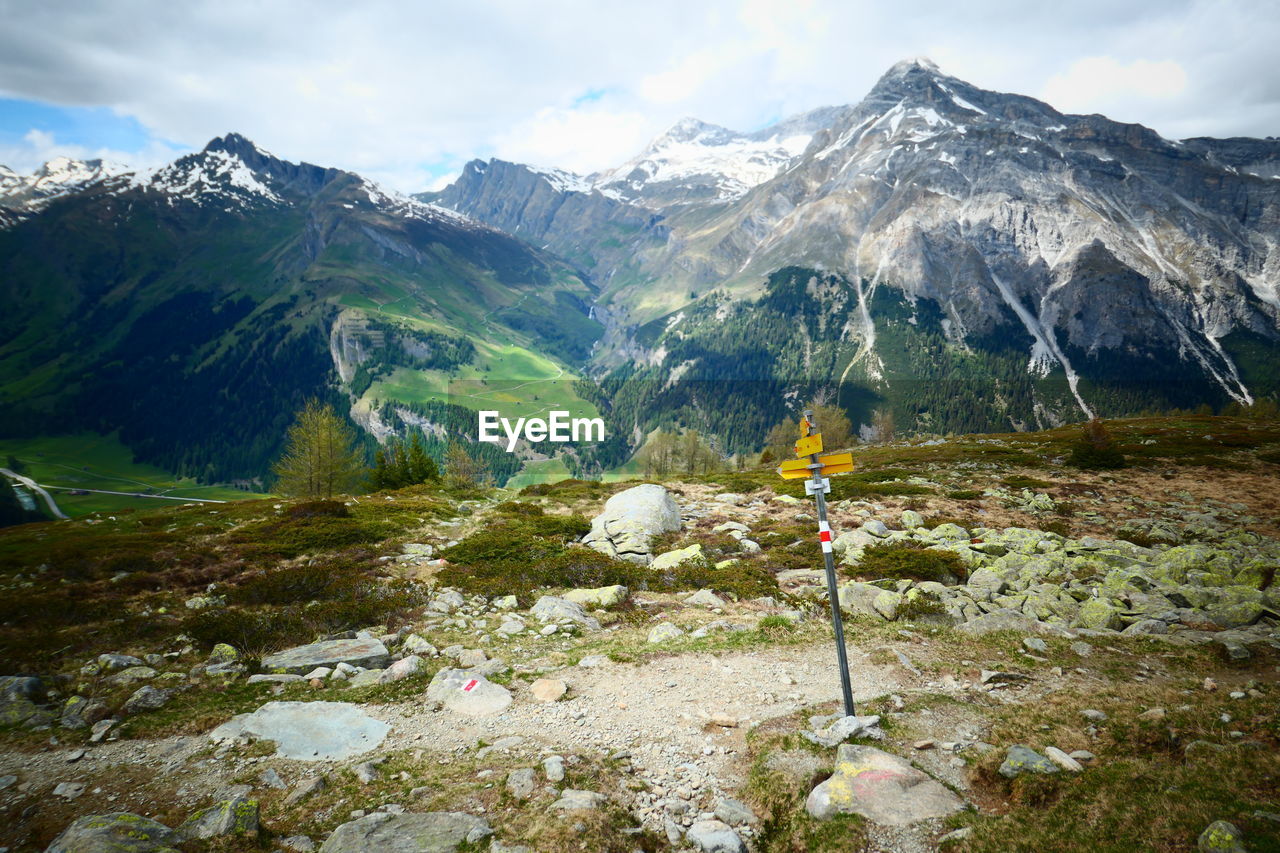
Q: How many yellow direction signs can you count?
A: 3